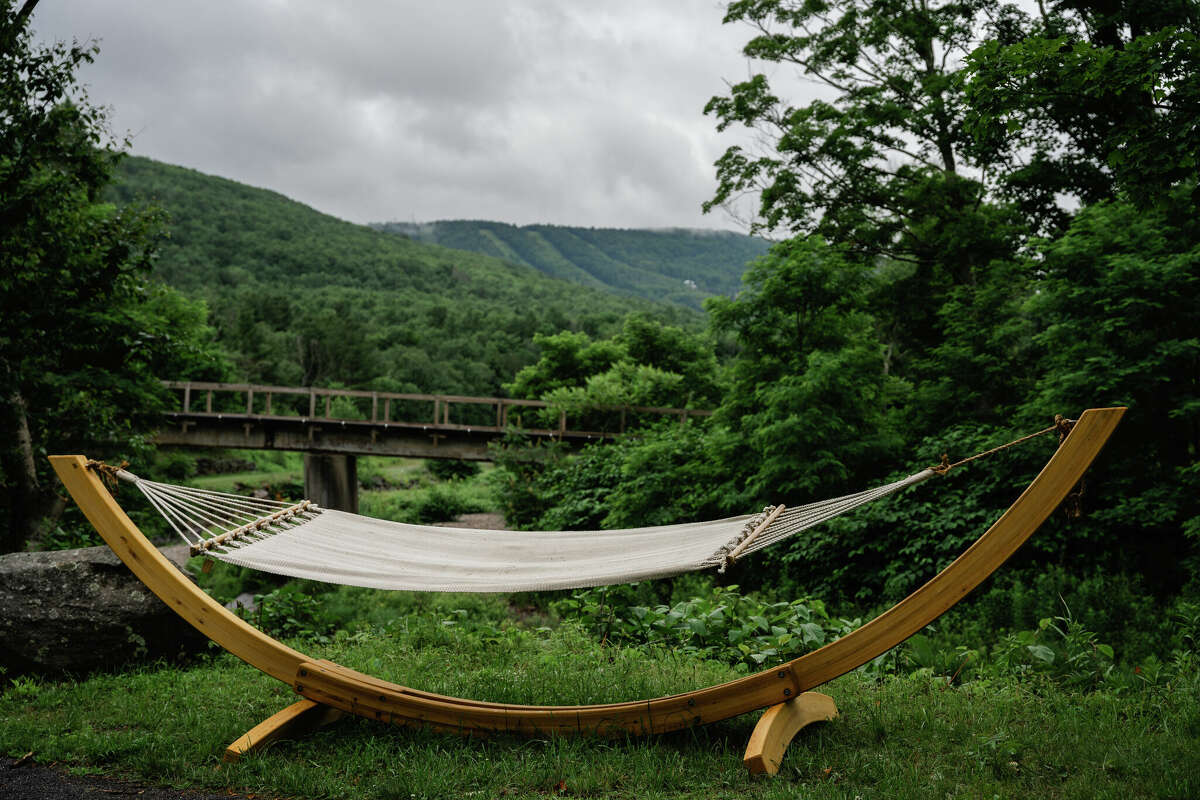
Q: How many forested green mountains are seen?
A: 2